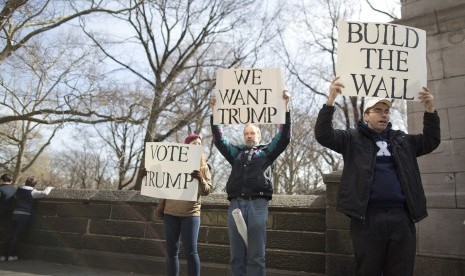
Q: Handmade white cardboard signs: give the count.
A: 3